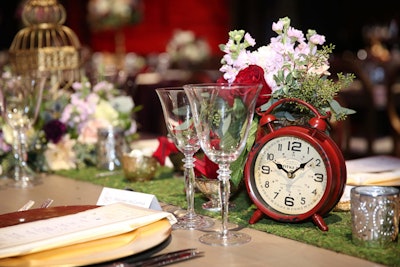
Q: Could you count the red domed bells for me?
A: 2